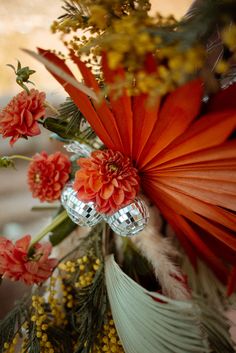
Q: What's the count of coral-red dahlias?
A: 4